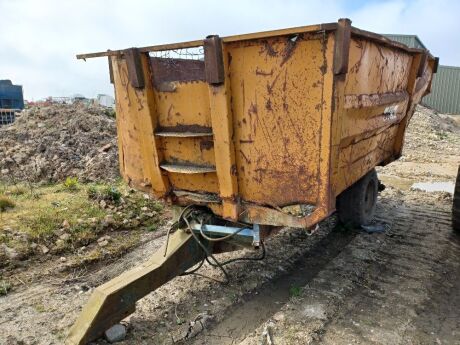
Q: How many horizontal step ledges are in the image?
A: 3